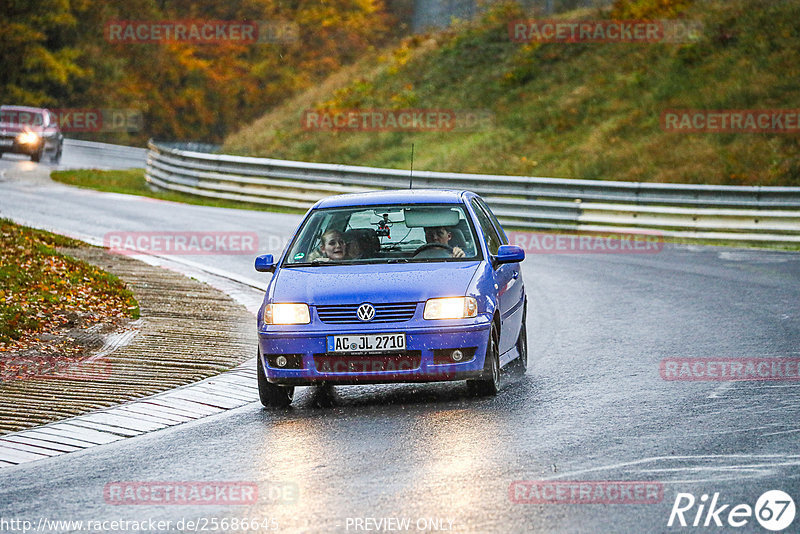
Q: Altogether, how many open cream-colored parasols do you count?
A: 0